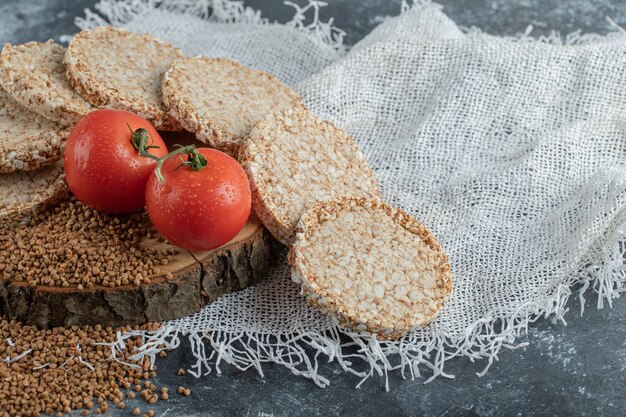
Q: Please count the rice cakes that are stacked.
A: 7